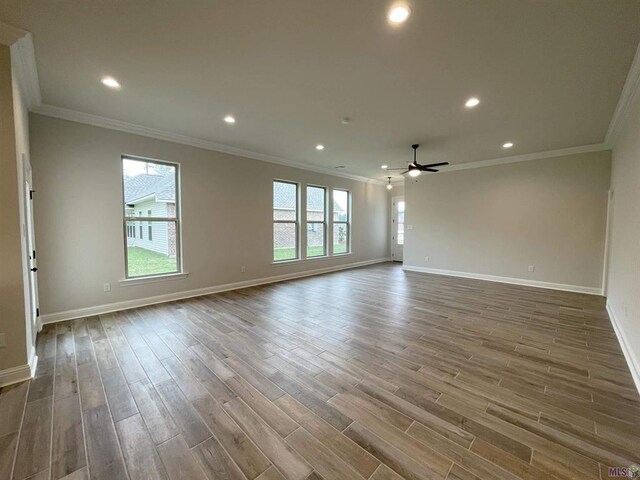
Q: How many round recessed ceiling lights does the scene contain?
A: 7